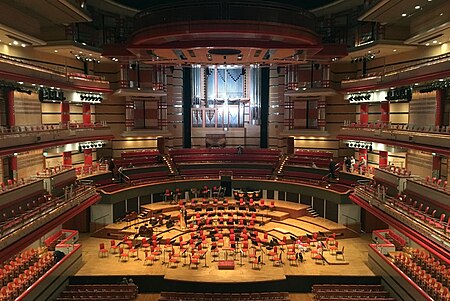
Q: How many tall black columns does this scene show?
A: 2